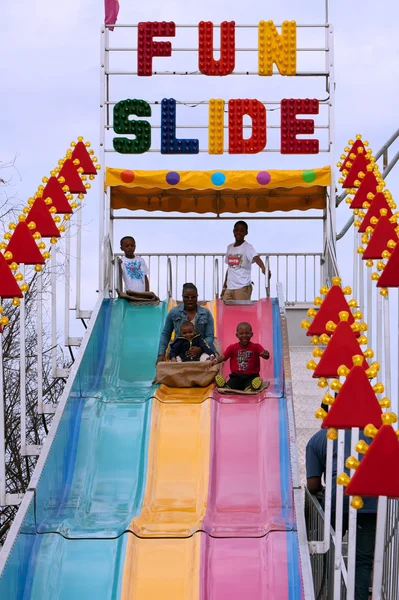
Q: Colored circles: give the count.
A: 5